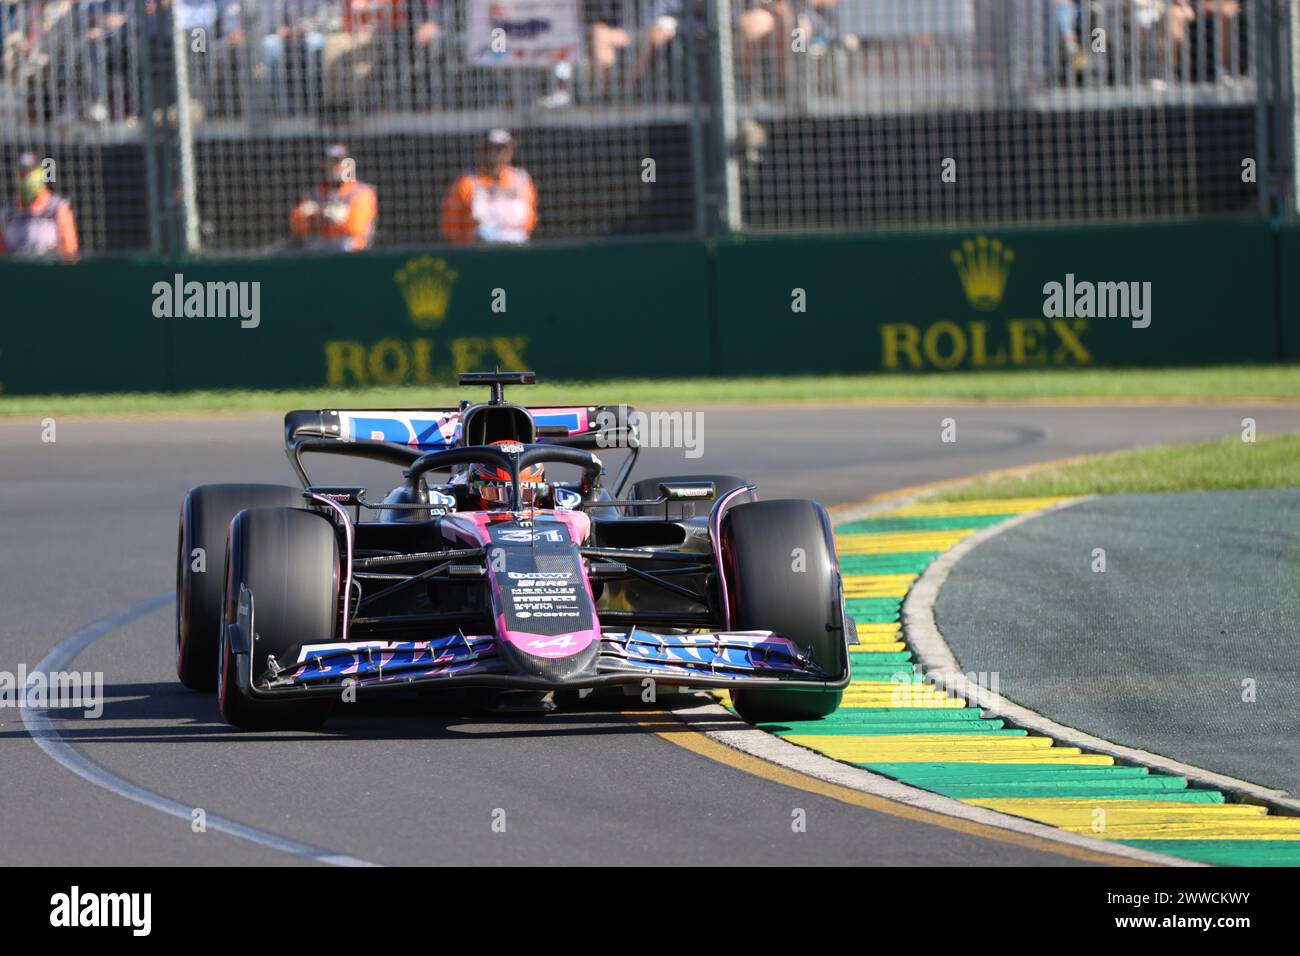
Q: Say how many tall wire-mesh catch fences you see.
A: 1